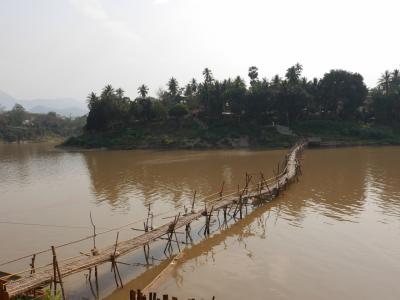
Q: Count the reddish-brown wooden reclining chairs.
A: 0